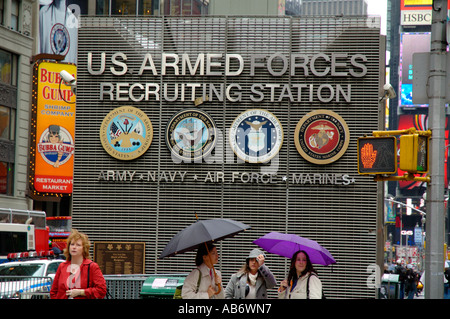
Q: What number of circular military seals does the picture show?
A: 4